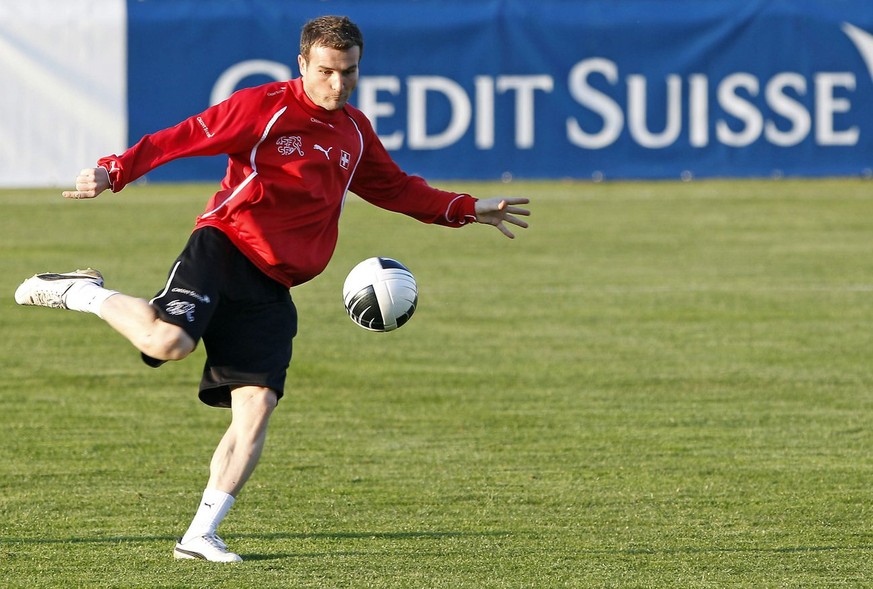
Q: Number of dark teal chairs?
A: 0